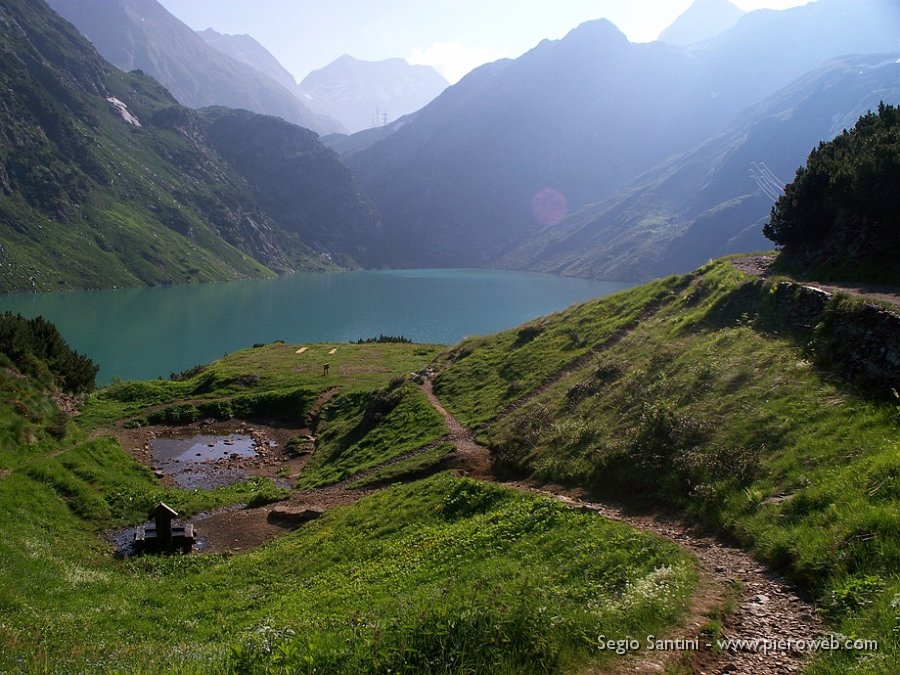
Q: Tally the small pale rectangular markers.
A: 2